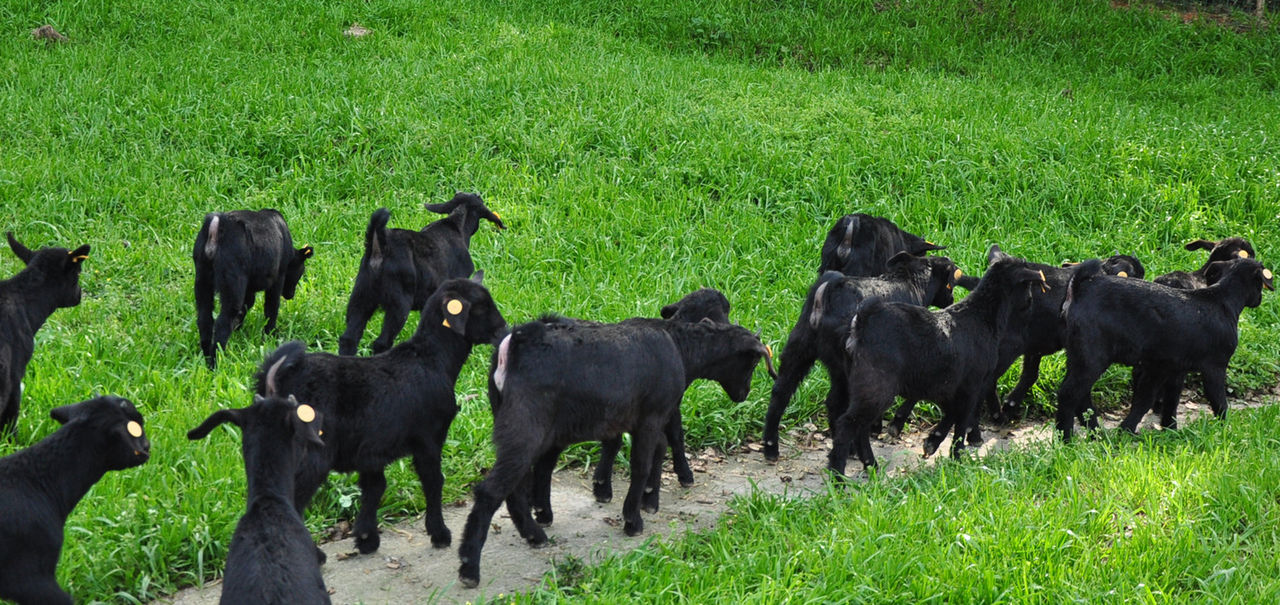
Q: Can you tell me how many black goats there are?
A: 14